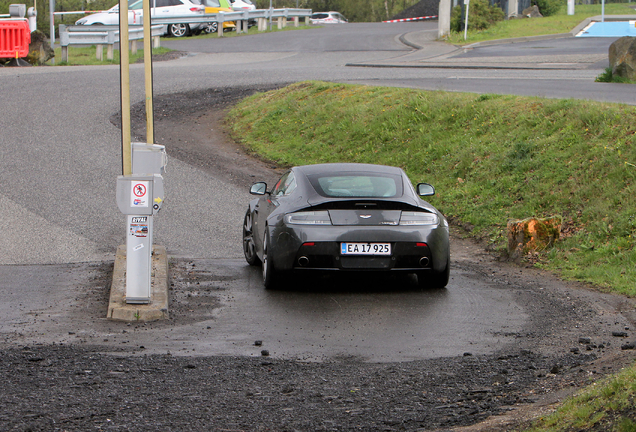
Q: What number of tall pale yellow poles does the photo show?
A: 2